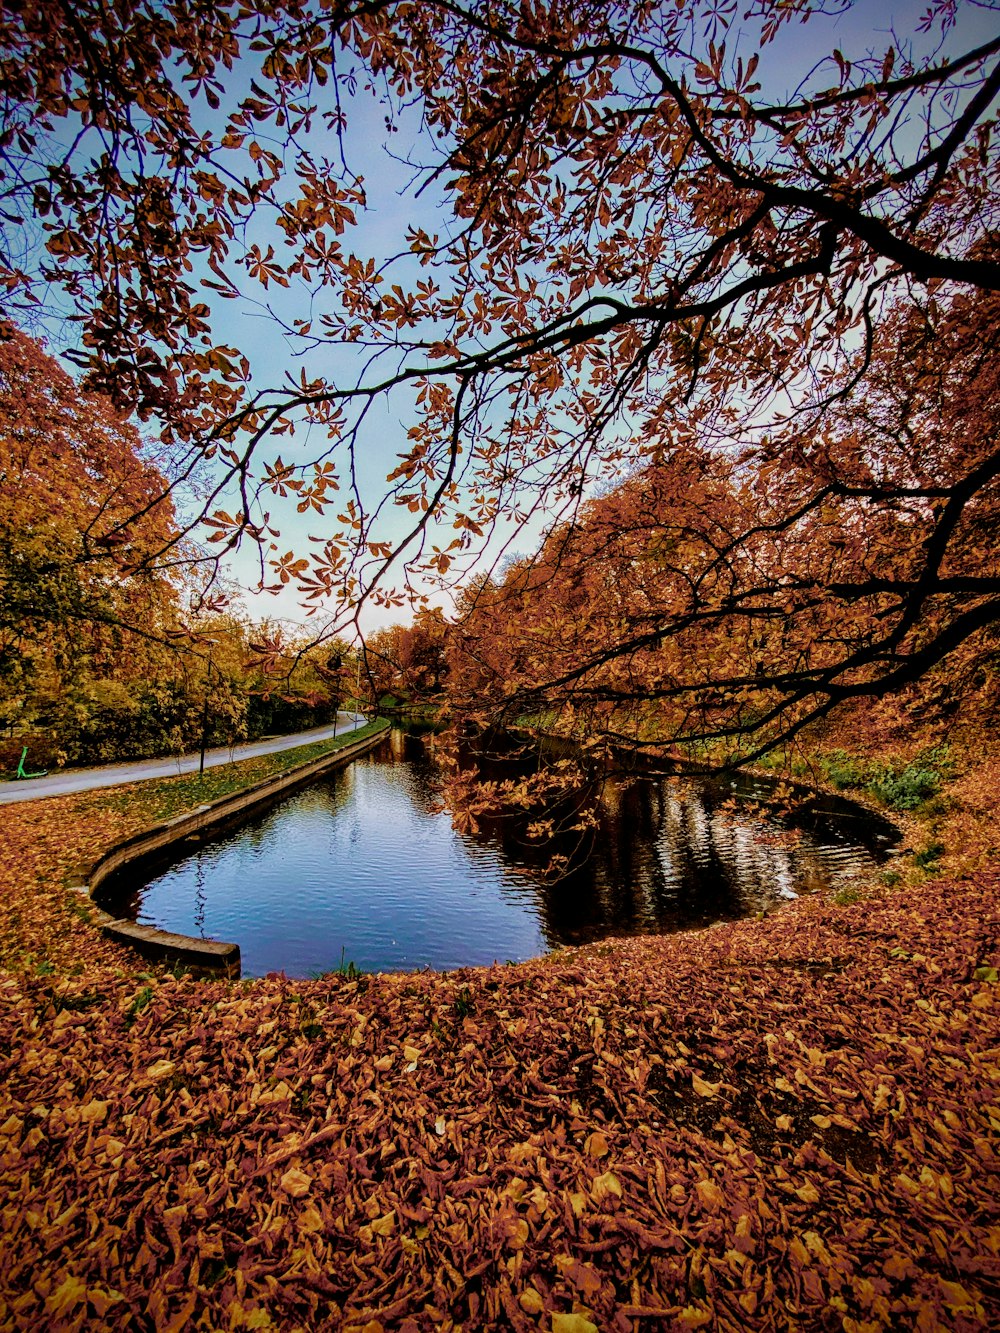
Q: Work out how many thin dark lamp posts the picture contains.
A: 2